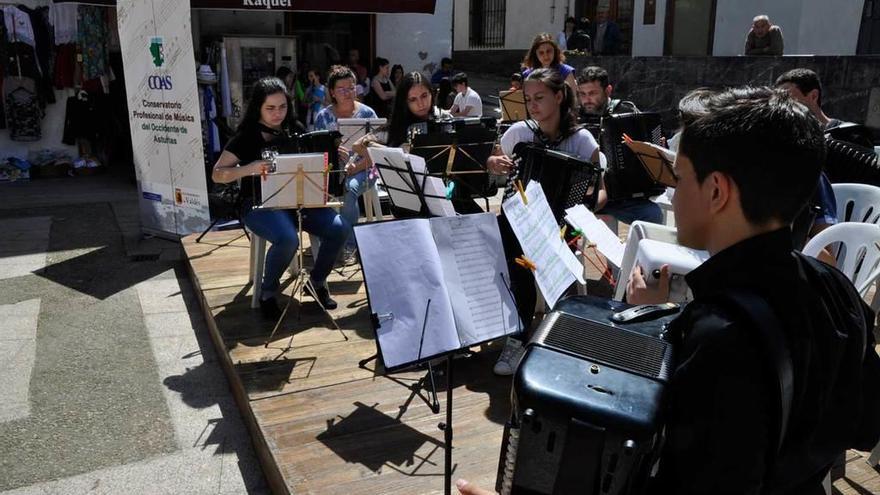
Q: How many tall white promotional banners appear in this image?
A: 1